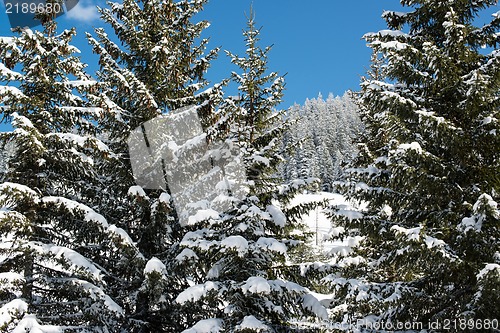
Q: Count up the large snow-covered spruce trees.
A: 4